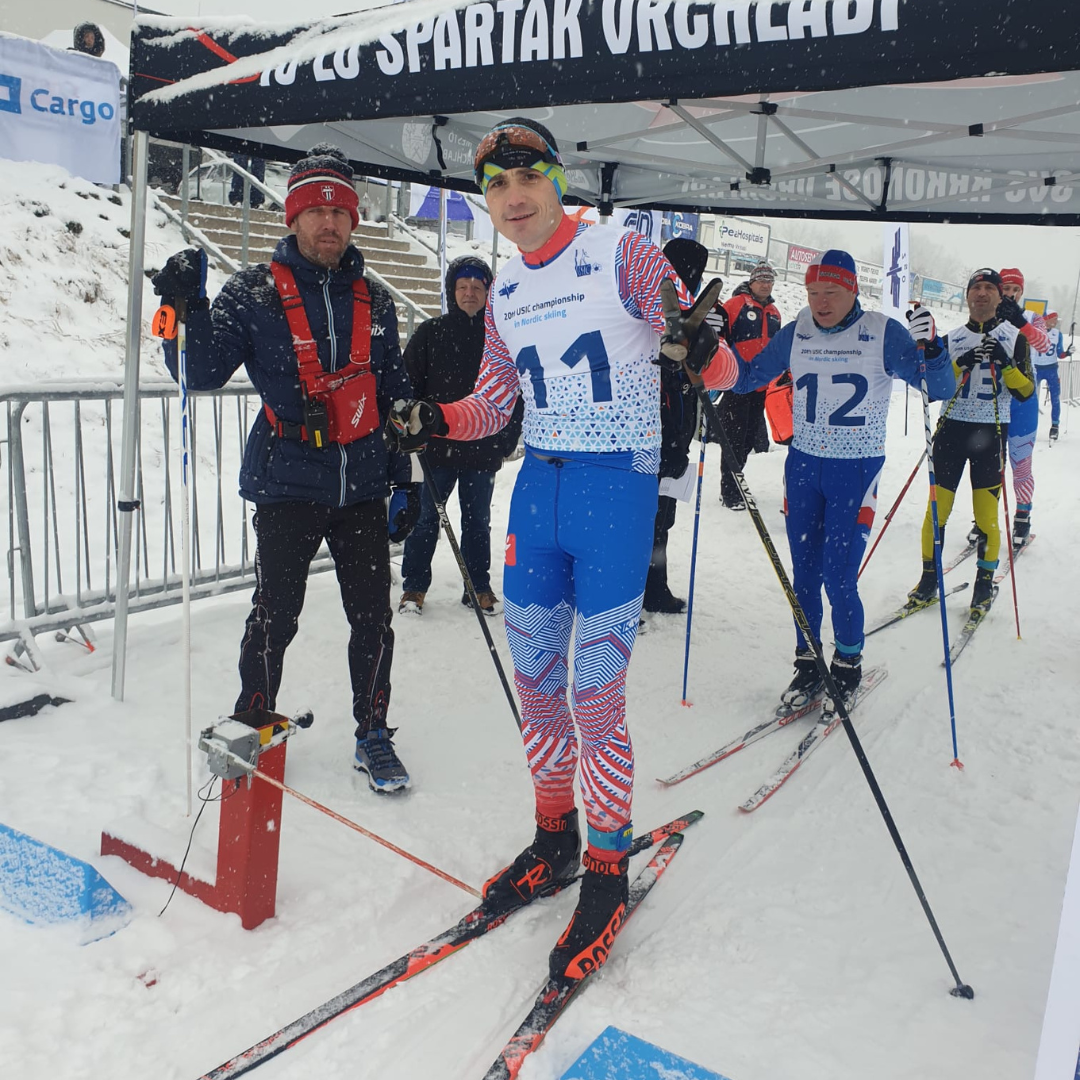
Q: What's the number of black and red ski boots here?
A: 2